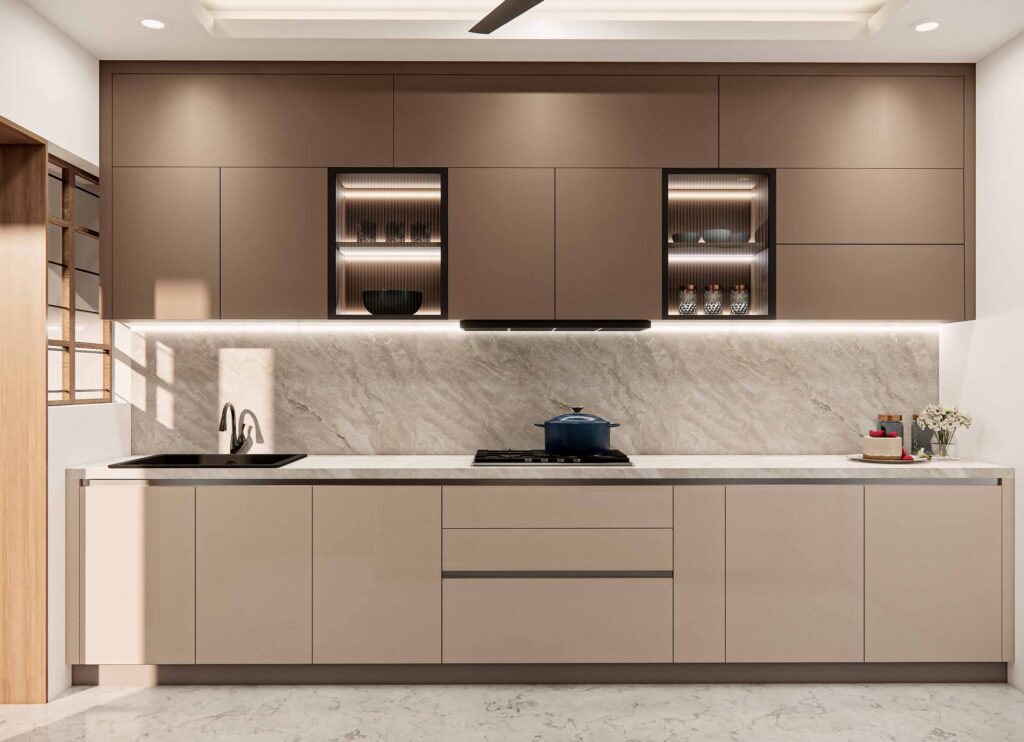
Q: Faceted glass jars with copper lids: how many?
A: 3